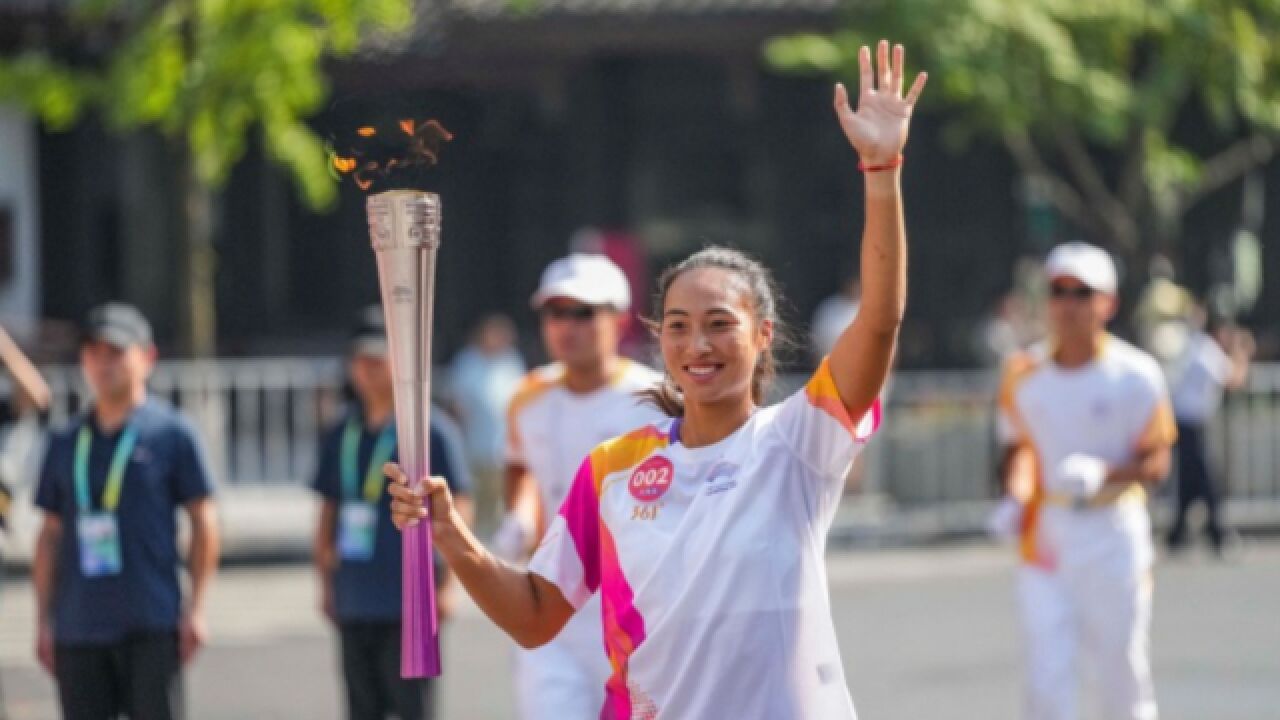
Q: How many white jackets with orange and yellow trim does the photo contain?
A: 2